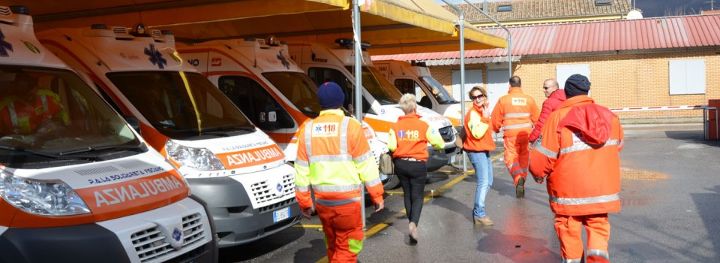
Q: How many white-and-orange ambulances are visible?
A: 5